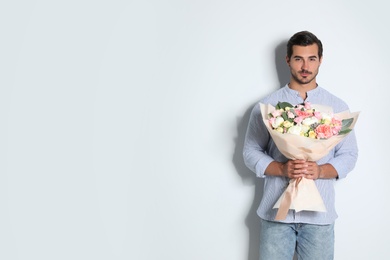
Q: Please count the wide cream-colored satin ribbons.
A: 1